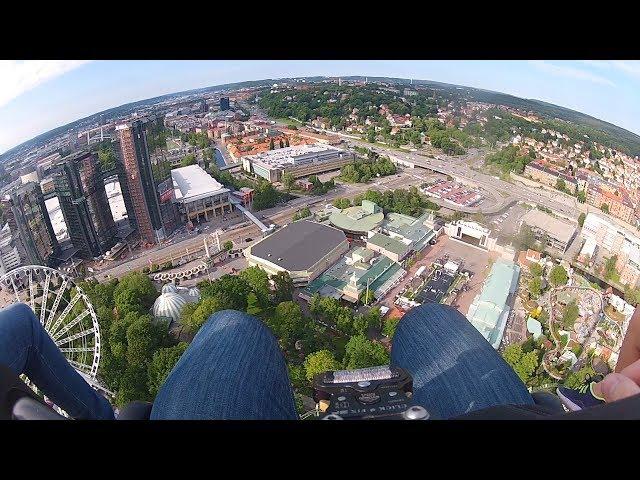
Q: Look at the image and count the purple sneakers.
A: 1